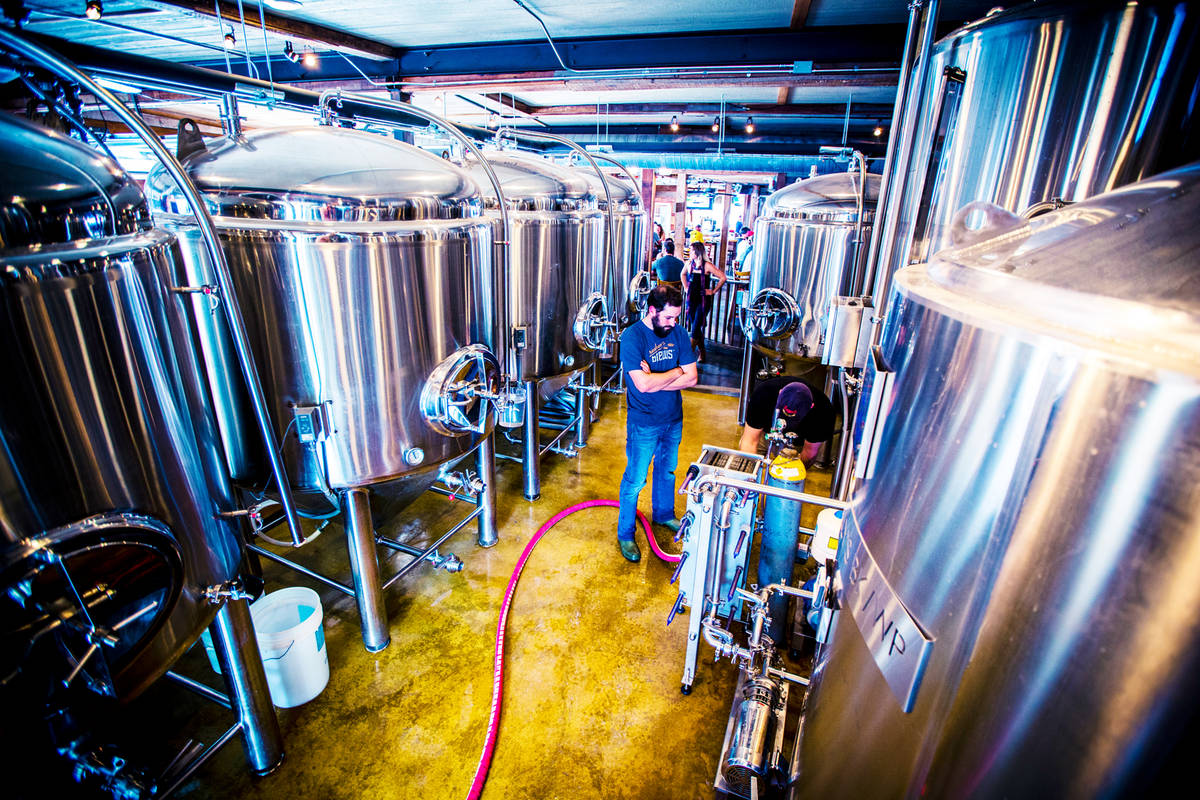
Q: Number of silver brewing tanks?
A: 7